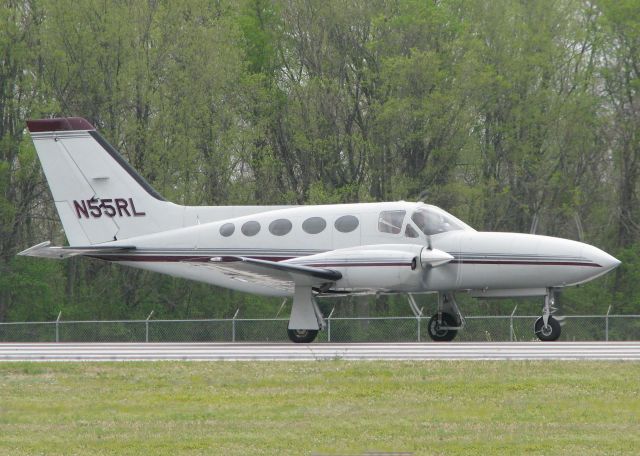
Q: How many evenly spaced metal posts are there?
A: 7